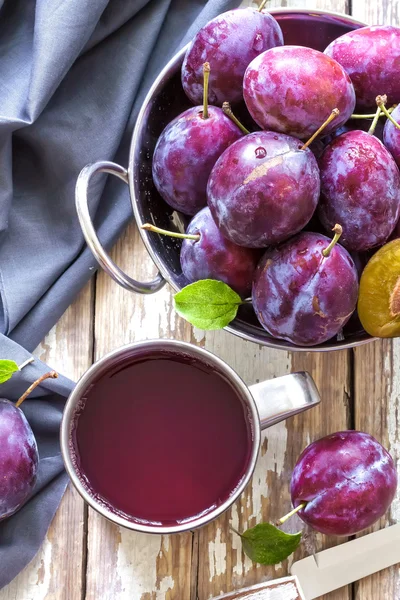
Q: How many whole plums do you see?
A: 11